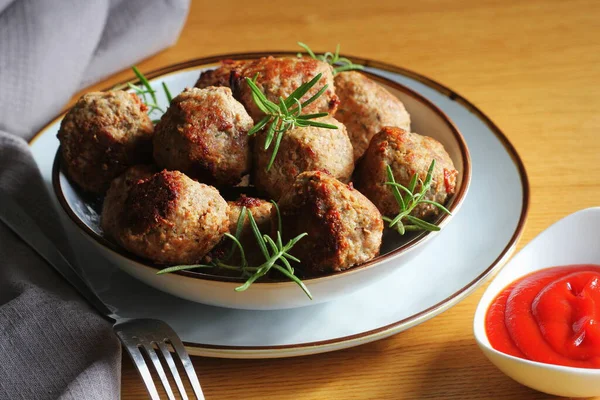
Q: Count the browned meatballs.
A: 10